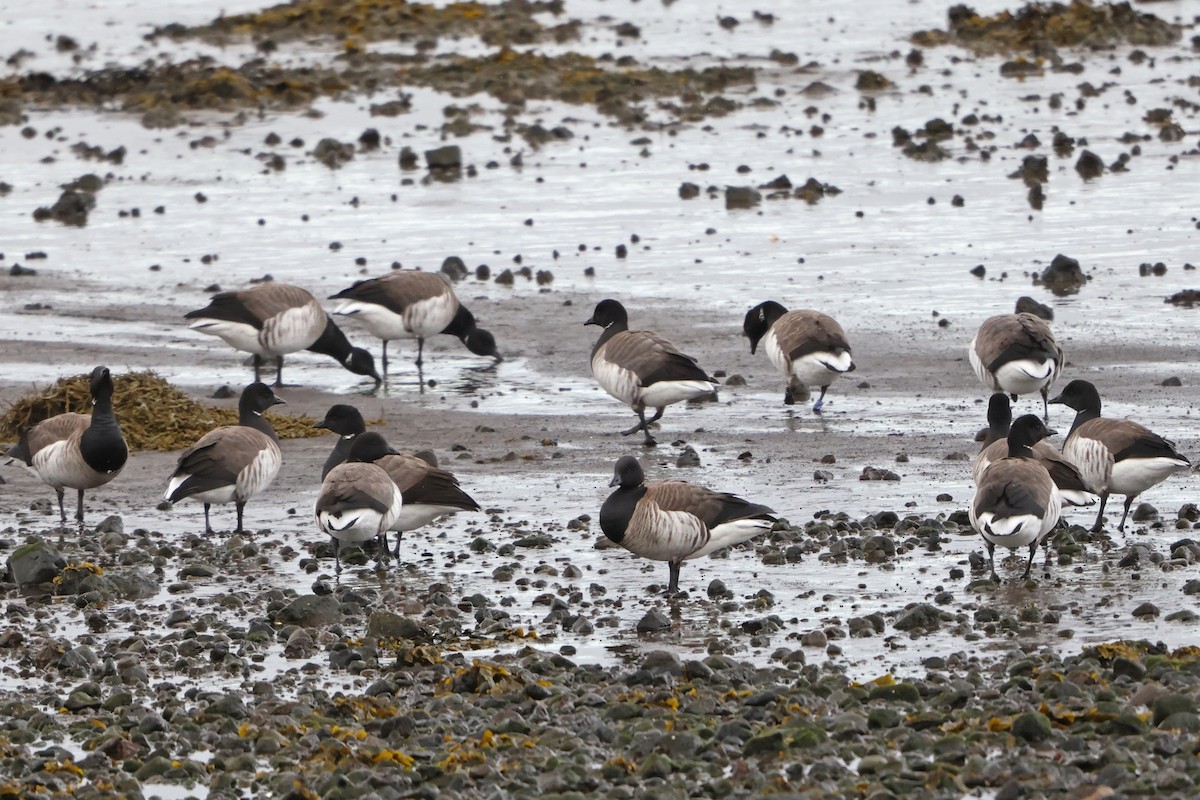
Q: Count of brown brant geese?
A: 13